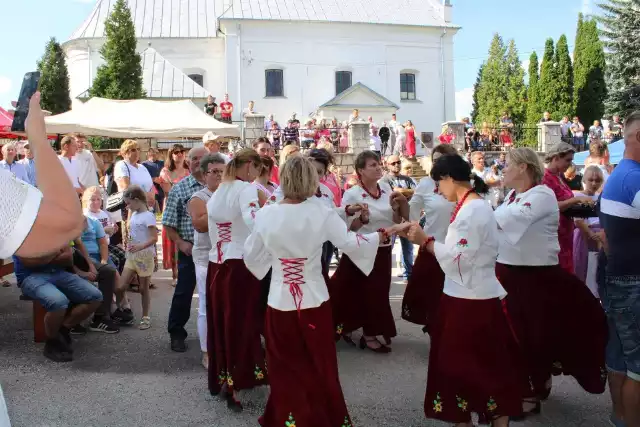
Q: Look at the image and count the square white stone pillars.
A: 4